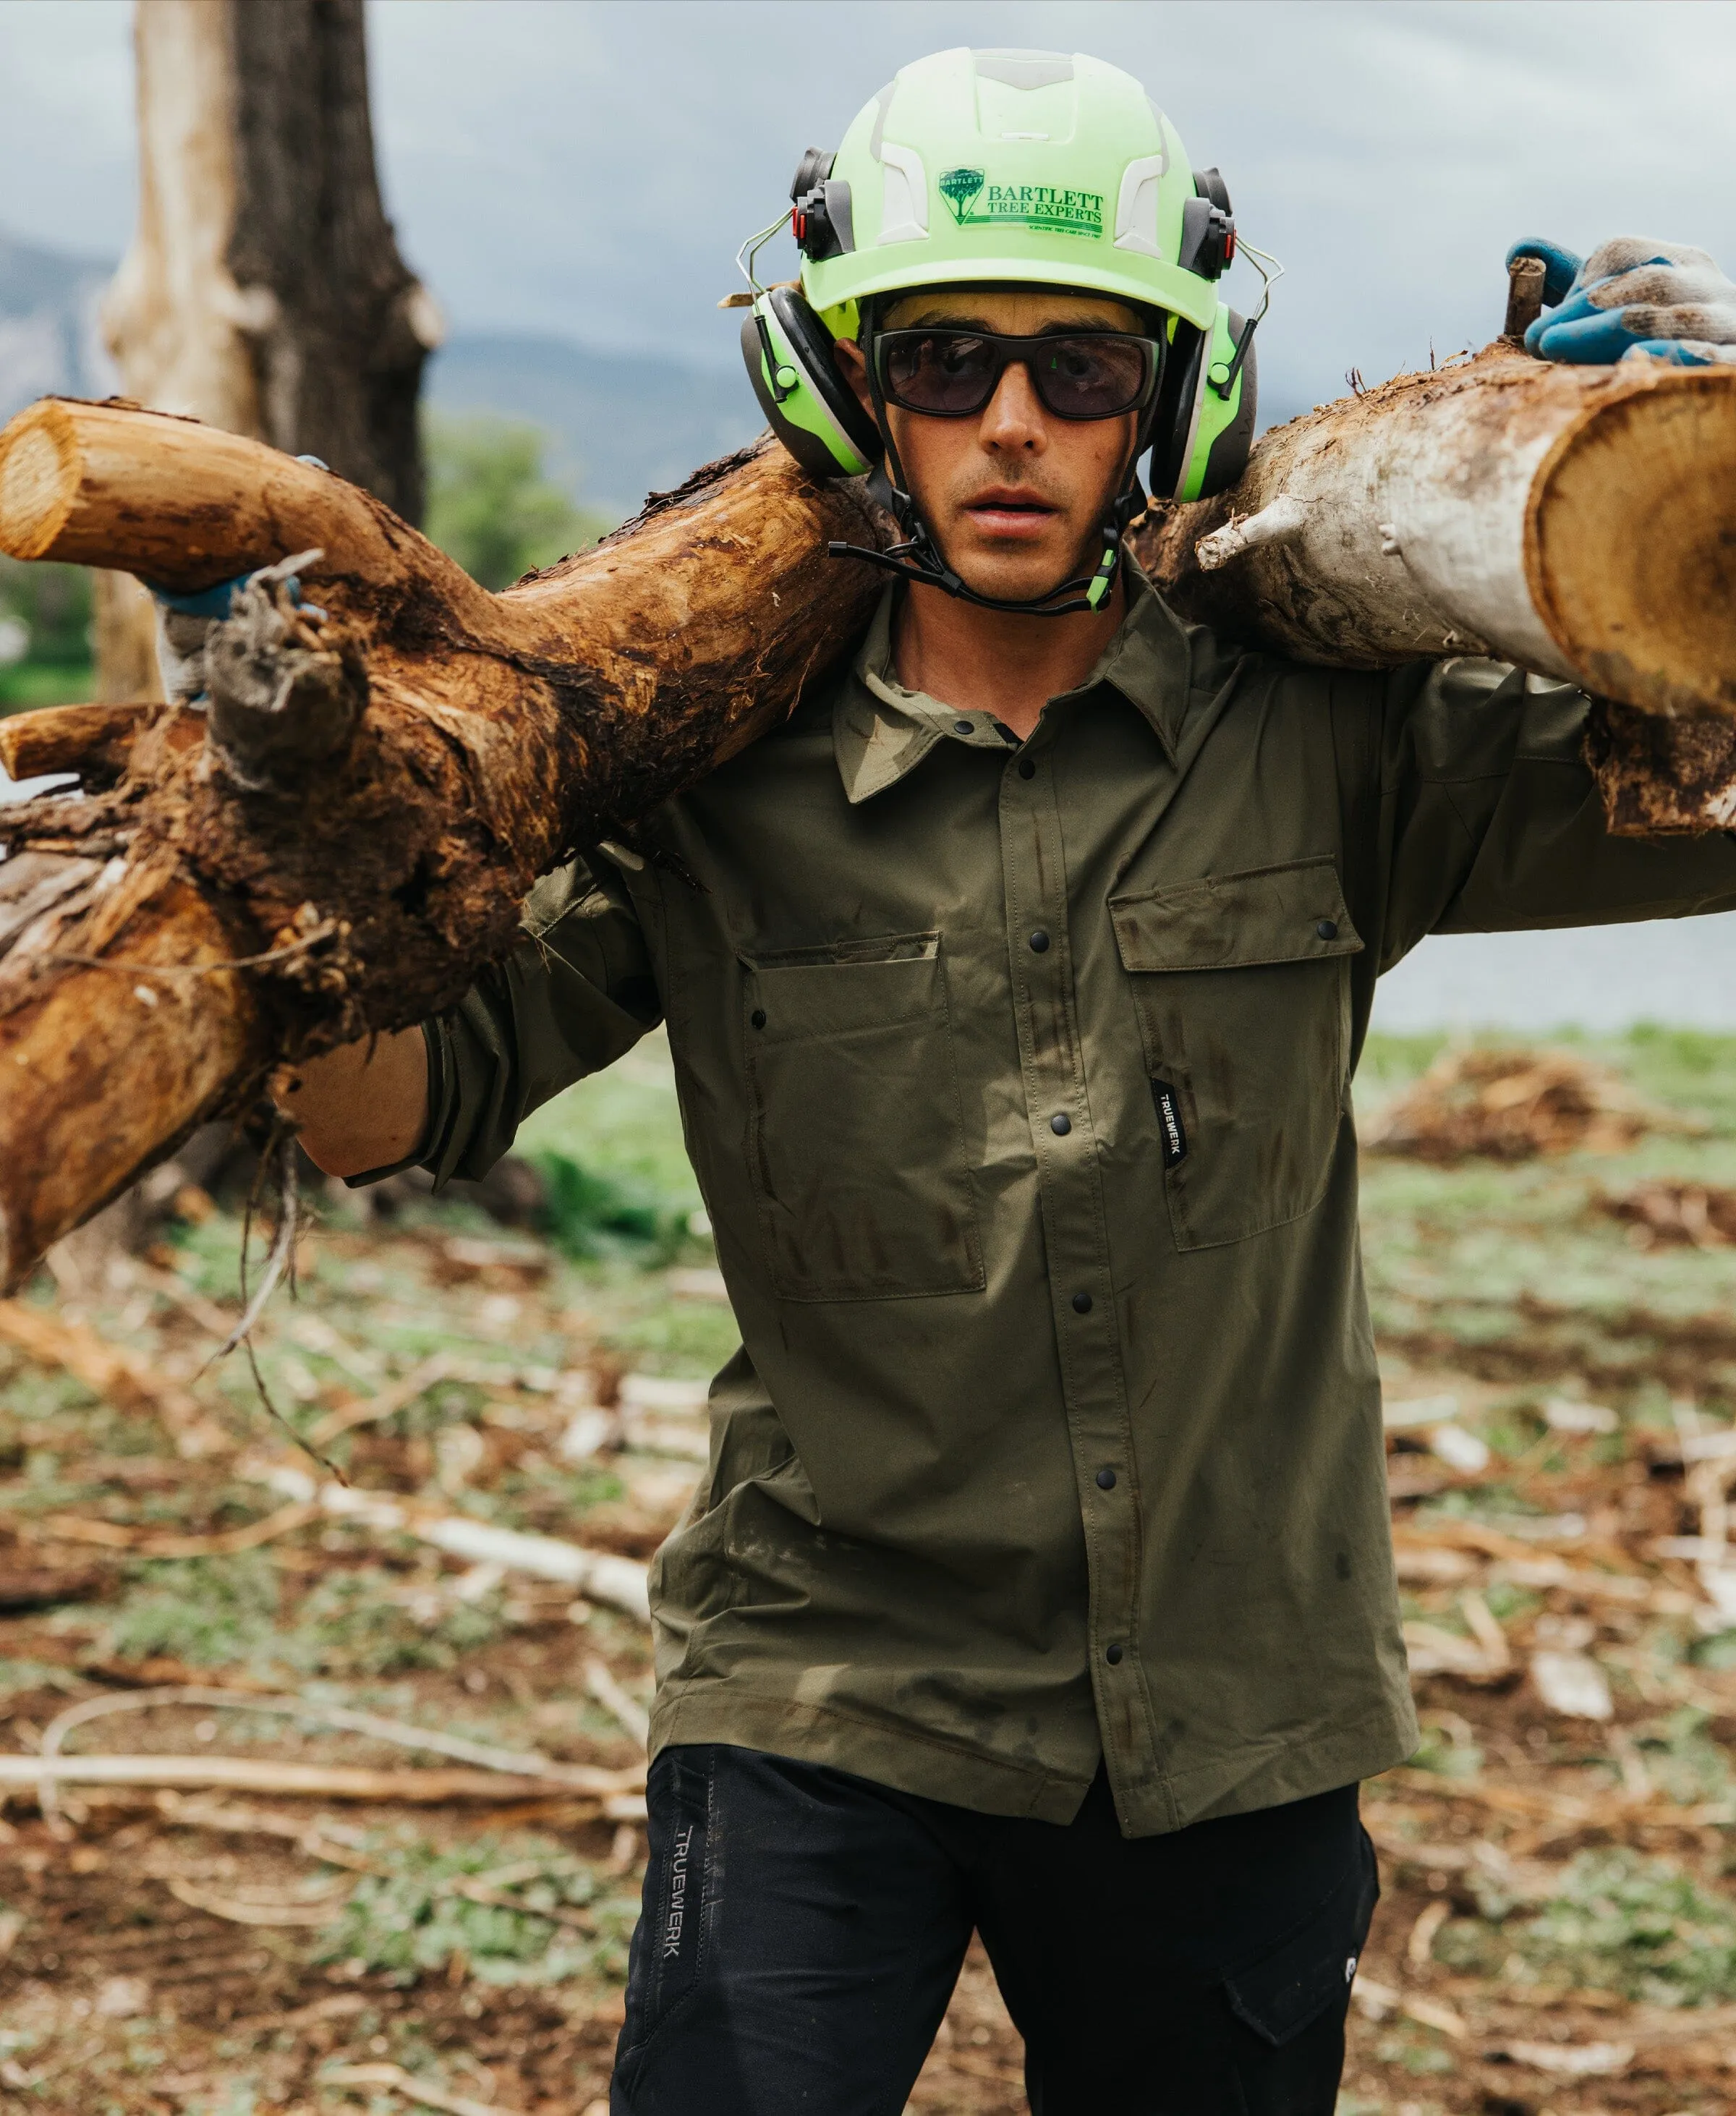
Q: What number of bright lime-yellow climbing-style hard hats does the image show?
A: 1